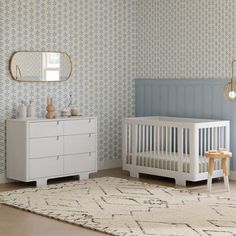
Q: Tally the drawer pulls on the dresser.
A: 6